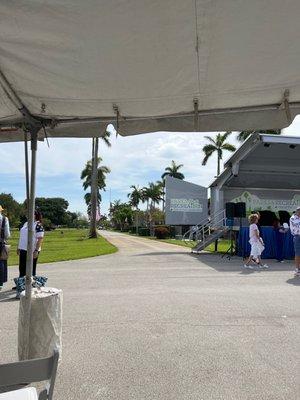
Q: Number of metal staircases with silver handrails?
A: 1